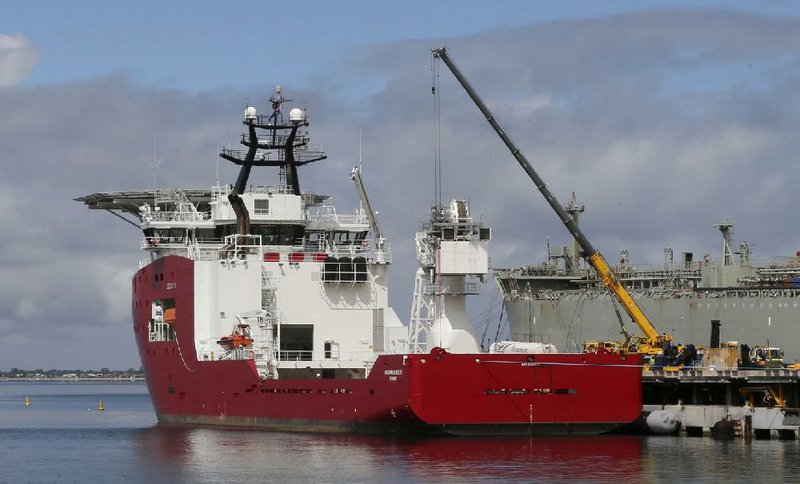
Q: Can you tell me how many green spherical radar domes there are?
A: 0